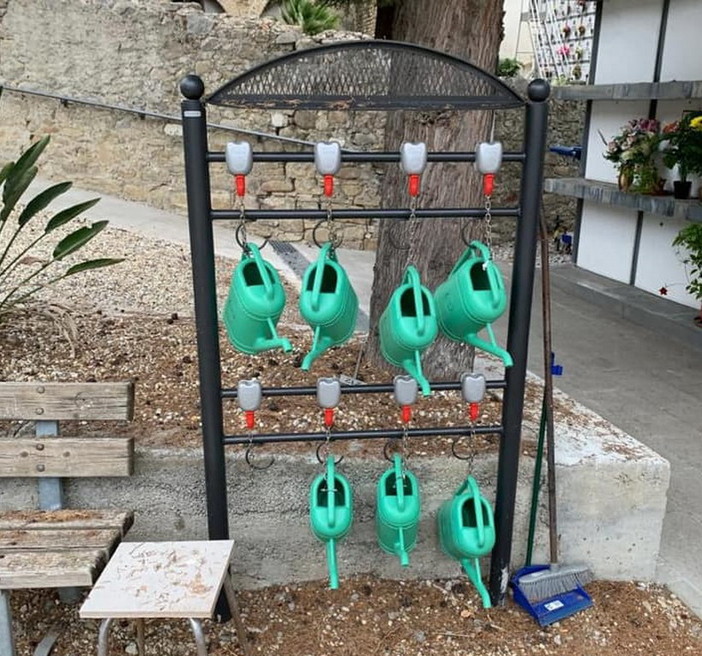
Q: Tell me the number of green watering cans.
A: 7